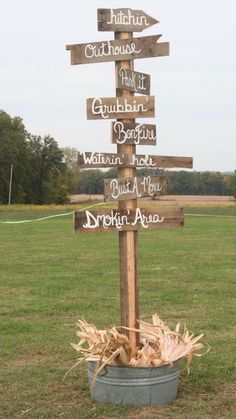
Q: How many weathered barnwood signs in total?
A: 8